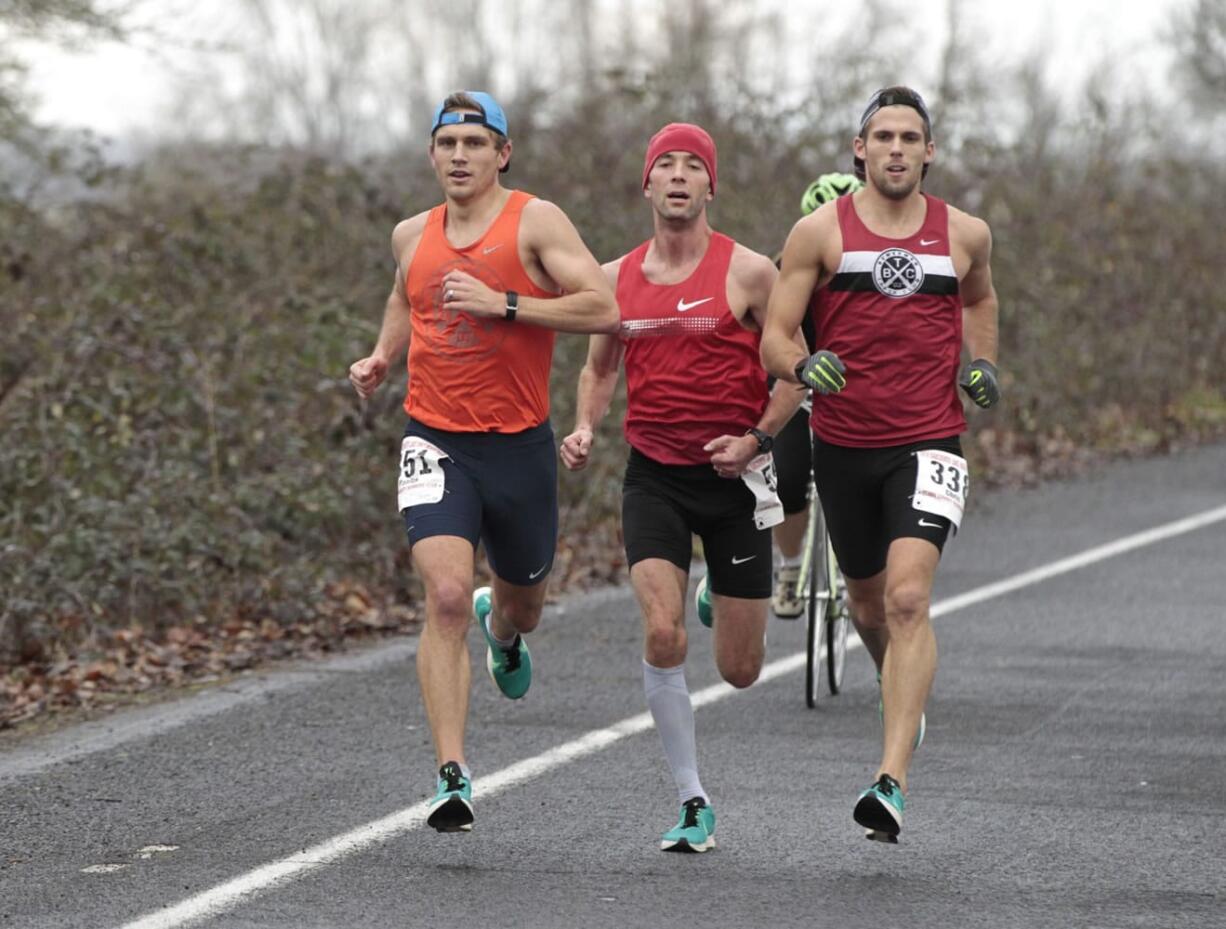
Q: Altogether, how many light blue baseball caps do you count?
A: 1